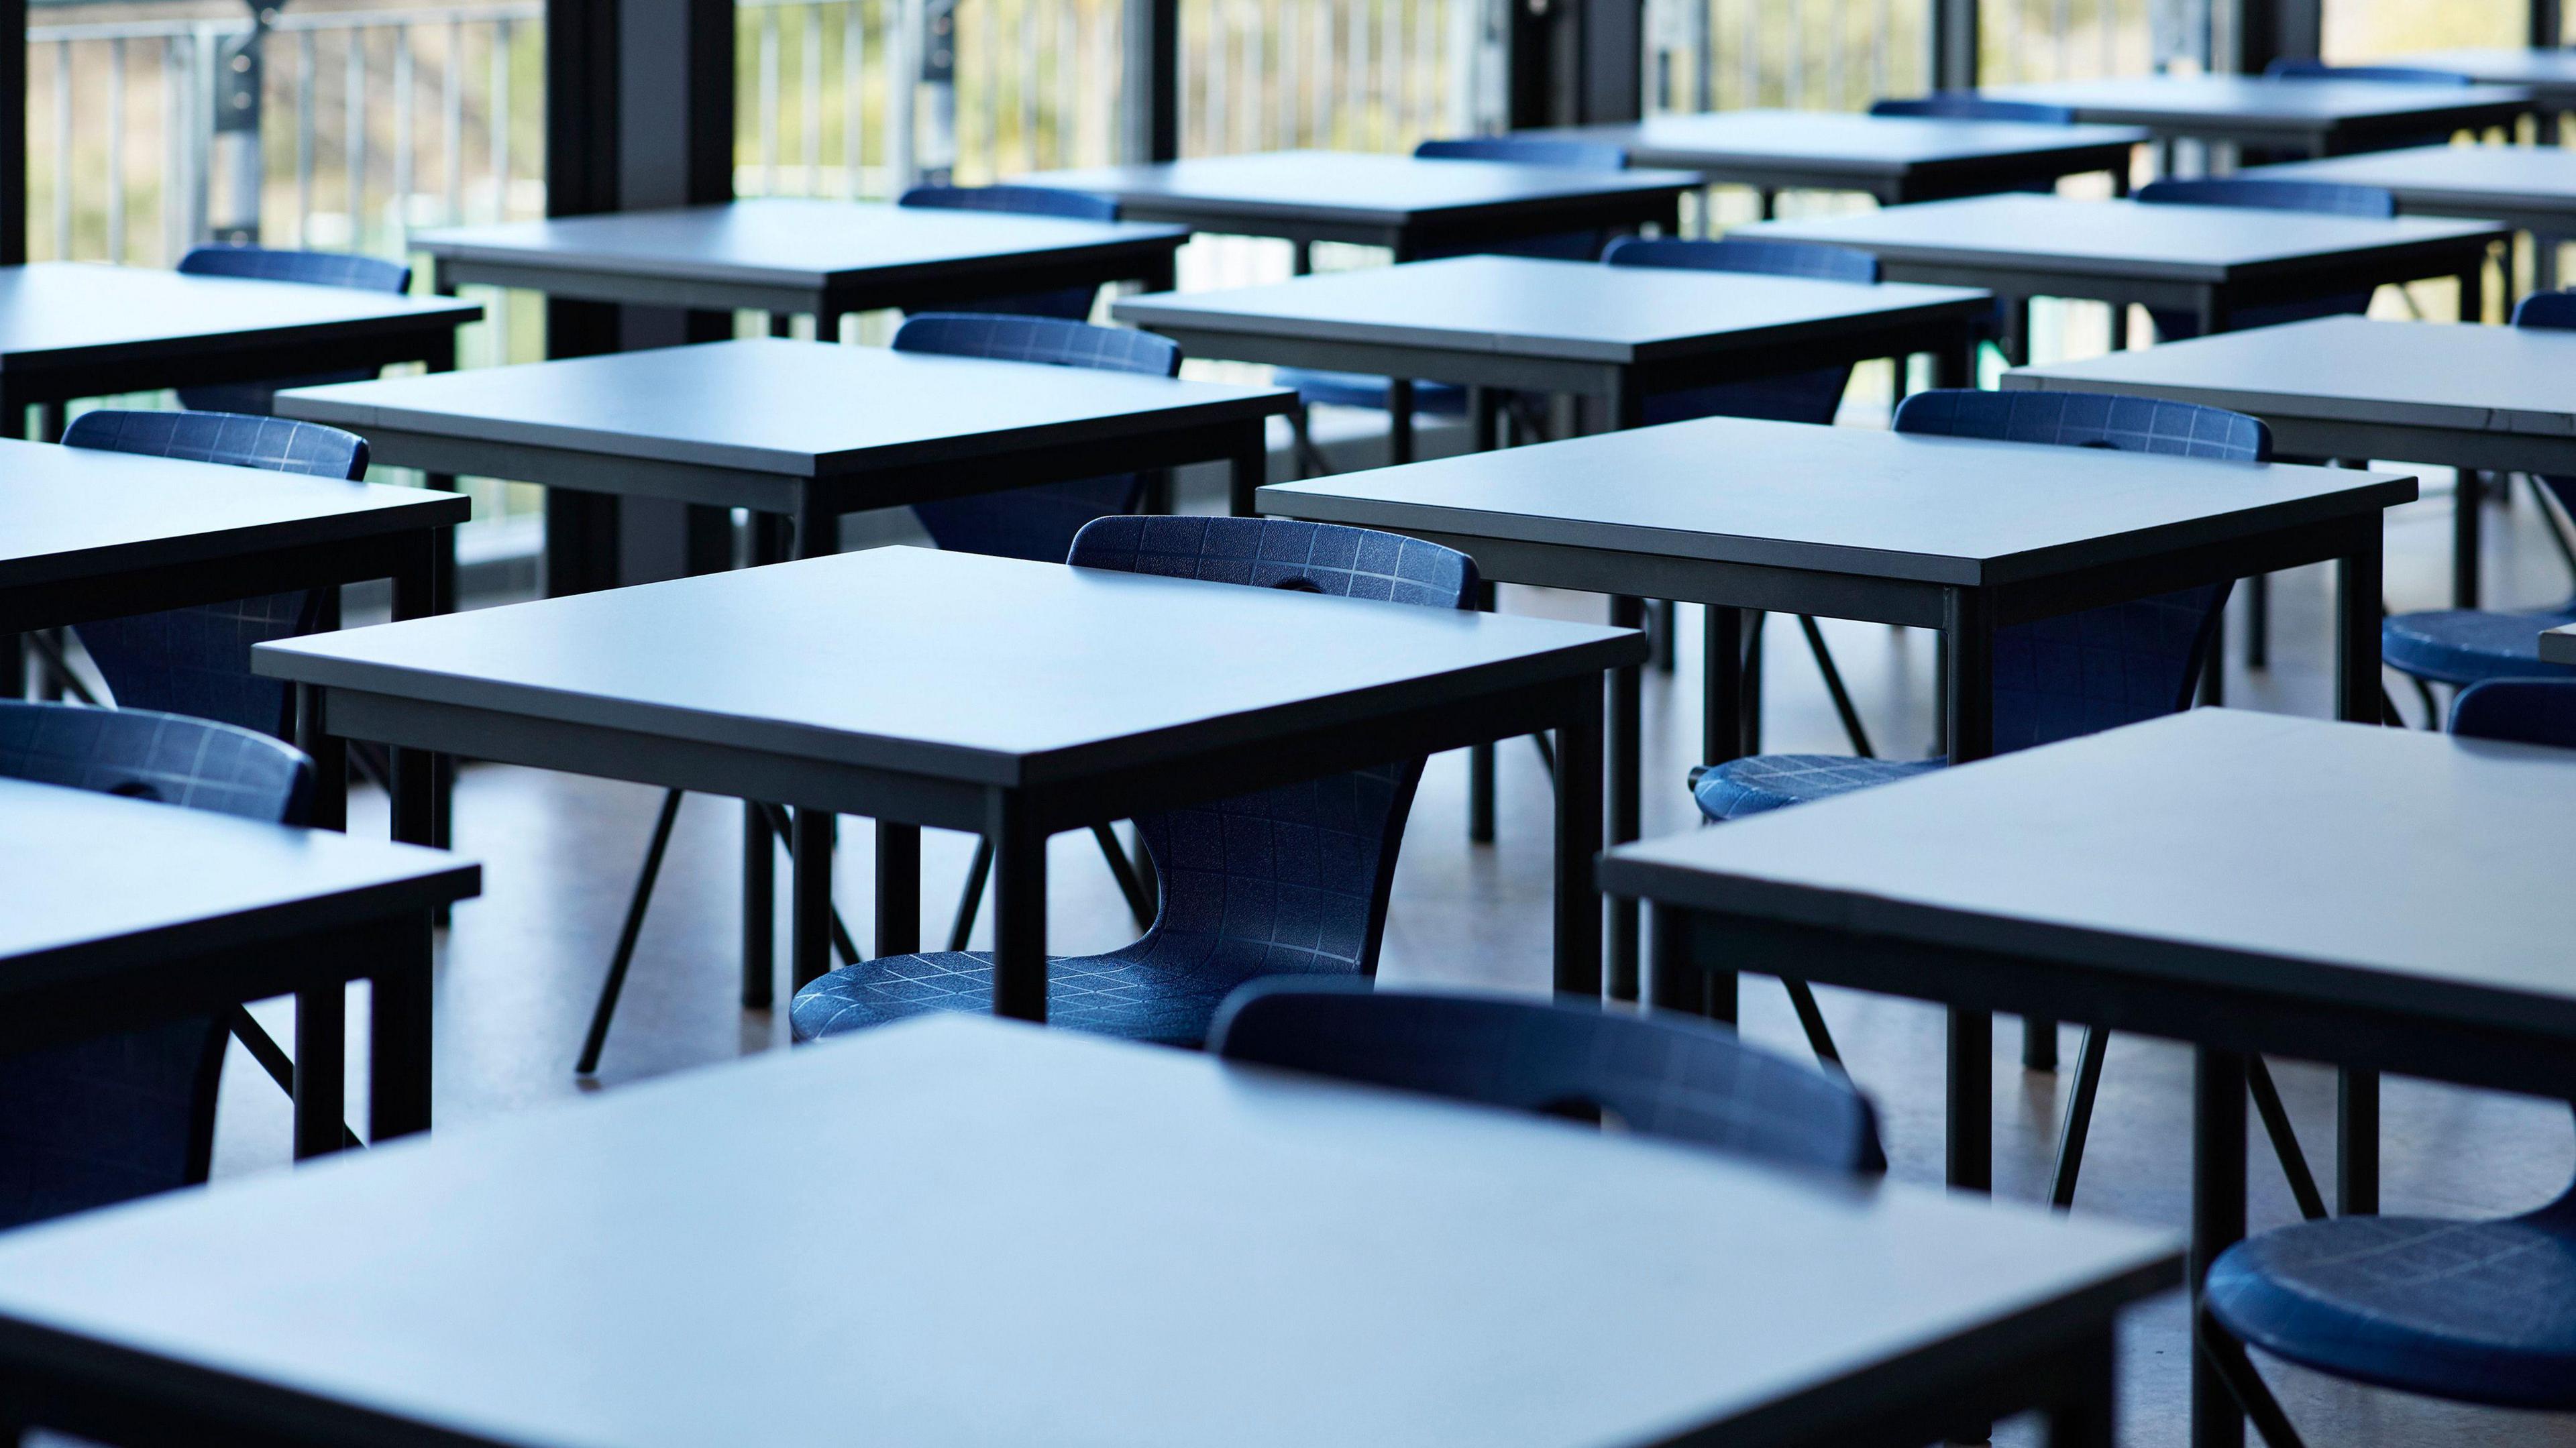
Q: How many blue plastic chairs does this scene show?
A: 15